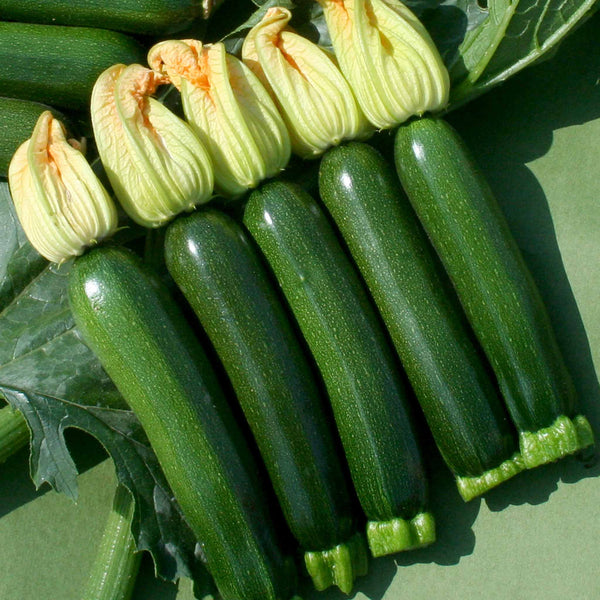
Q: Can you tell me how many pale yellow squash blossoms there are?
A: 5